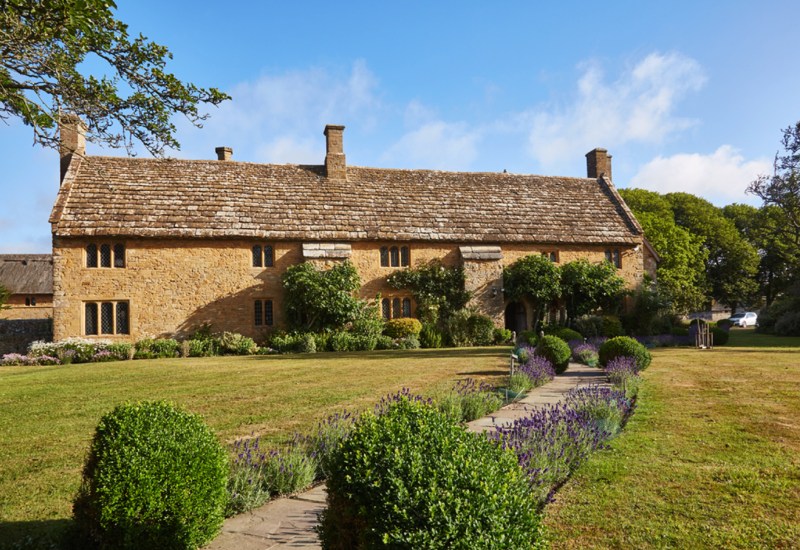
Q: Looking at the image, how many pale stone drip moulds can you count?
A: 2